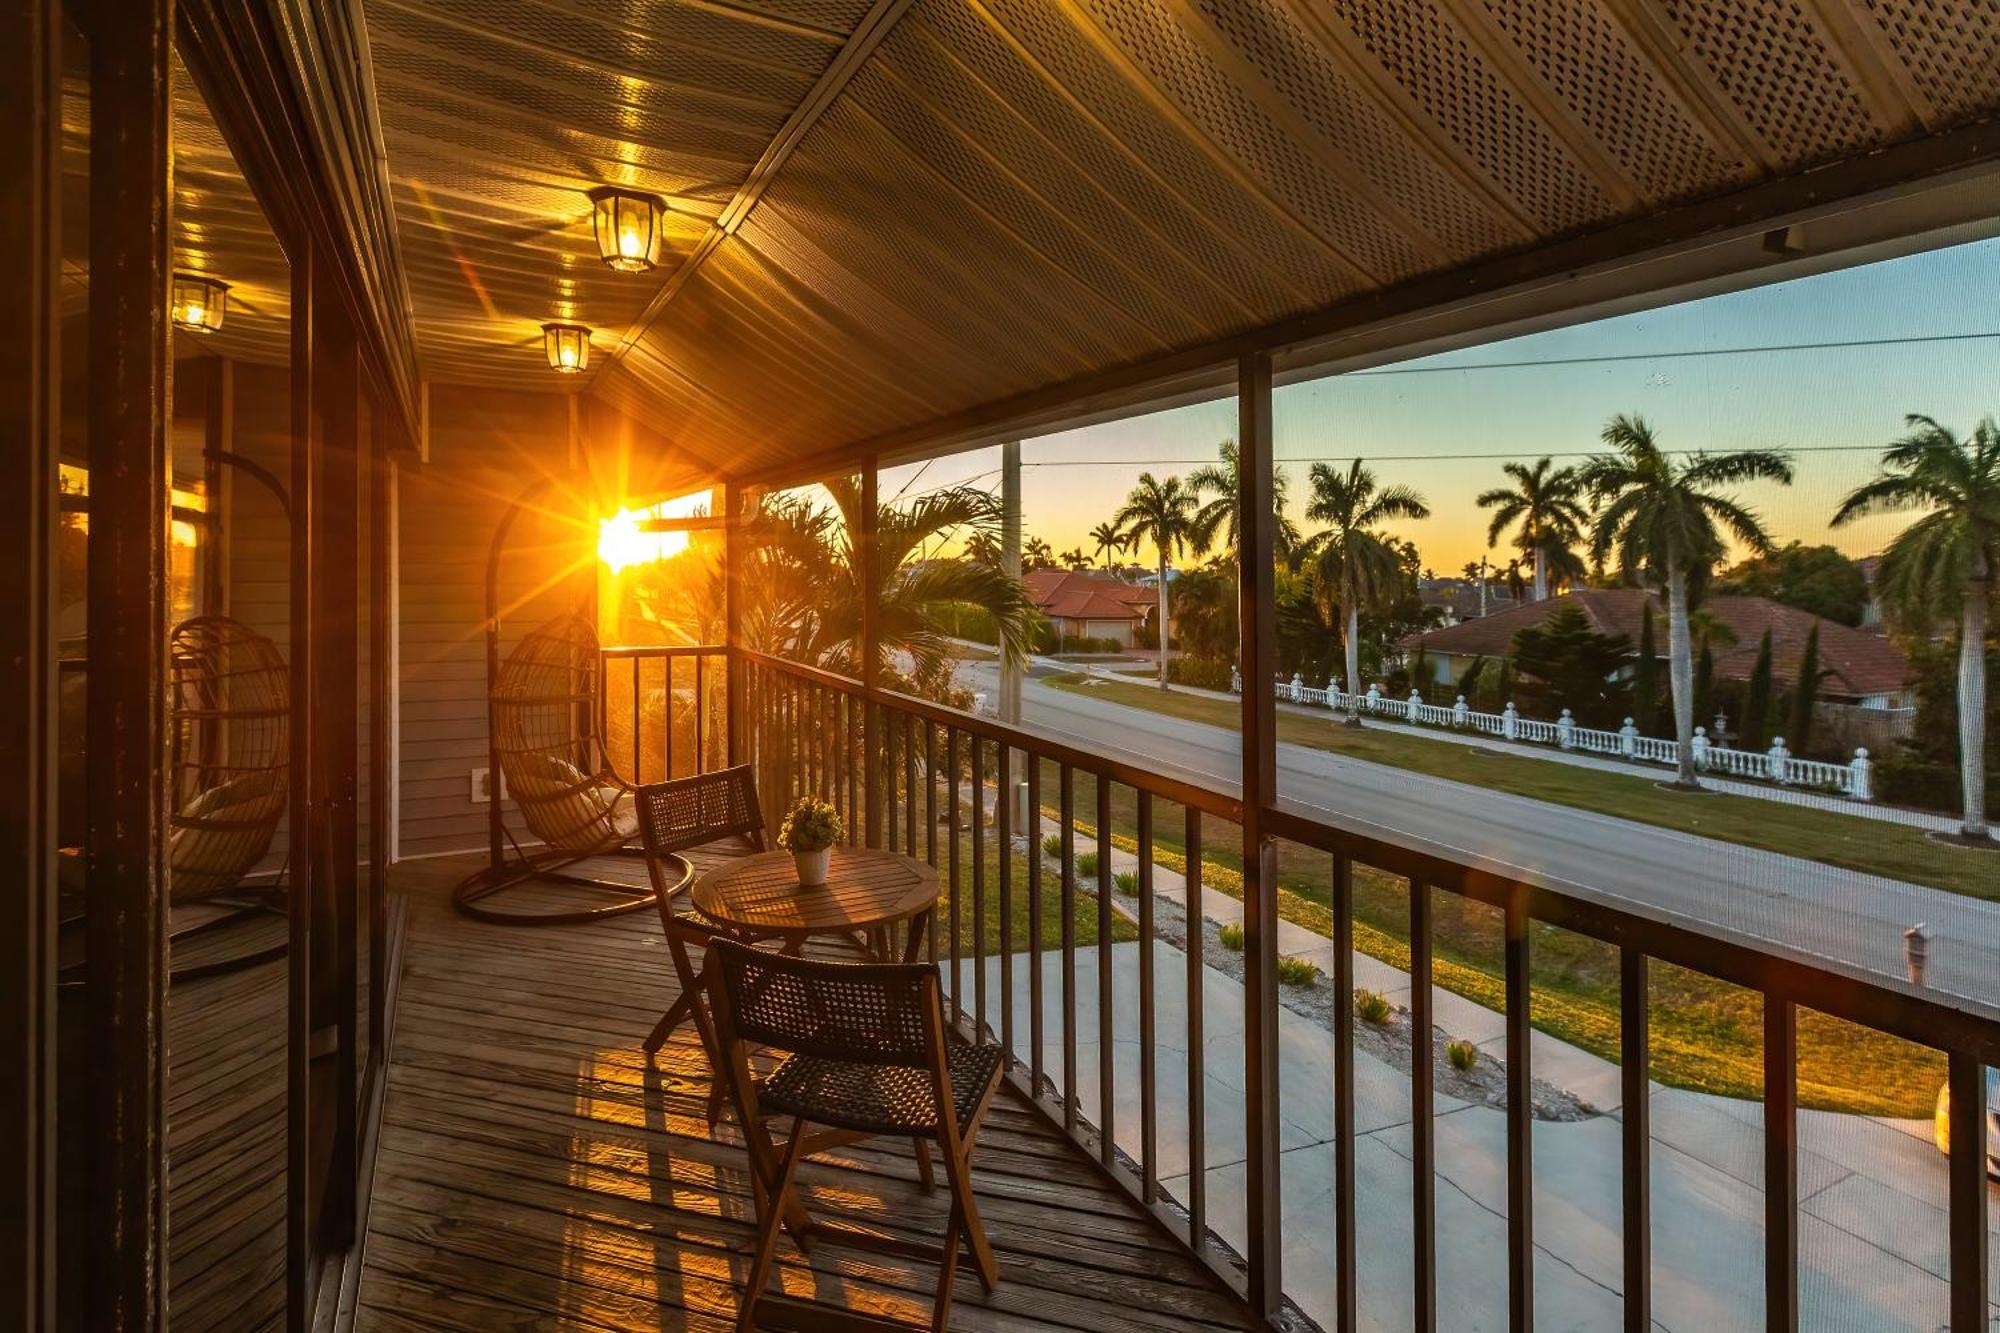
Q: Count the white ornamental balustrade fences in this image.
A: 1